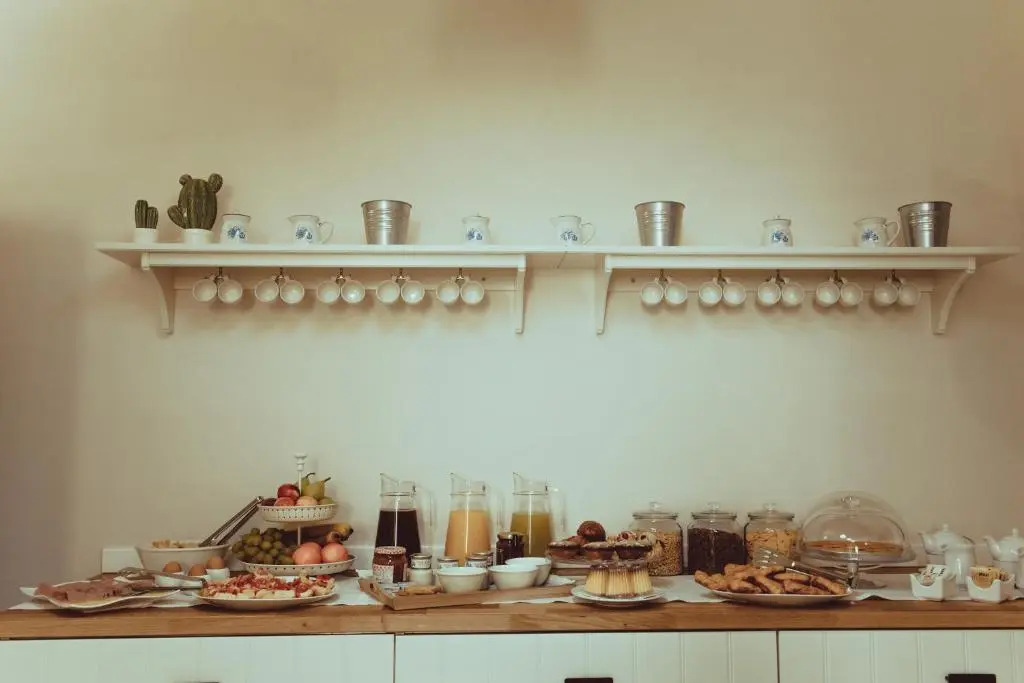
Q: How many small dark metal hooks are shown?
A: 10